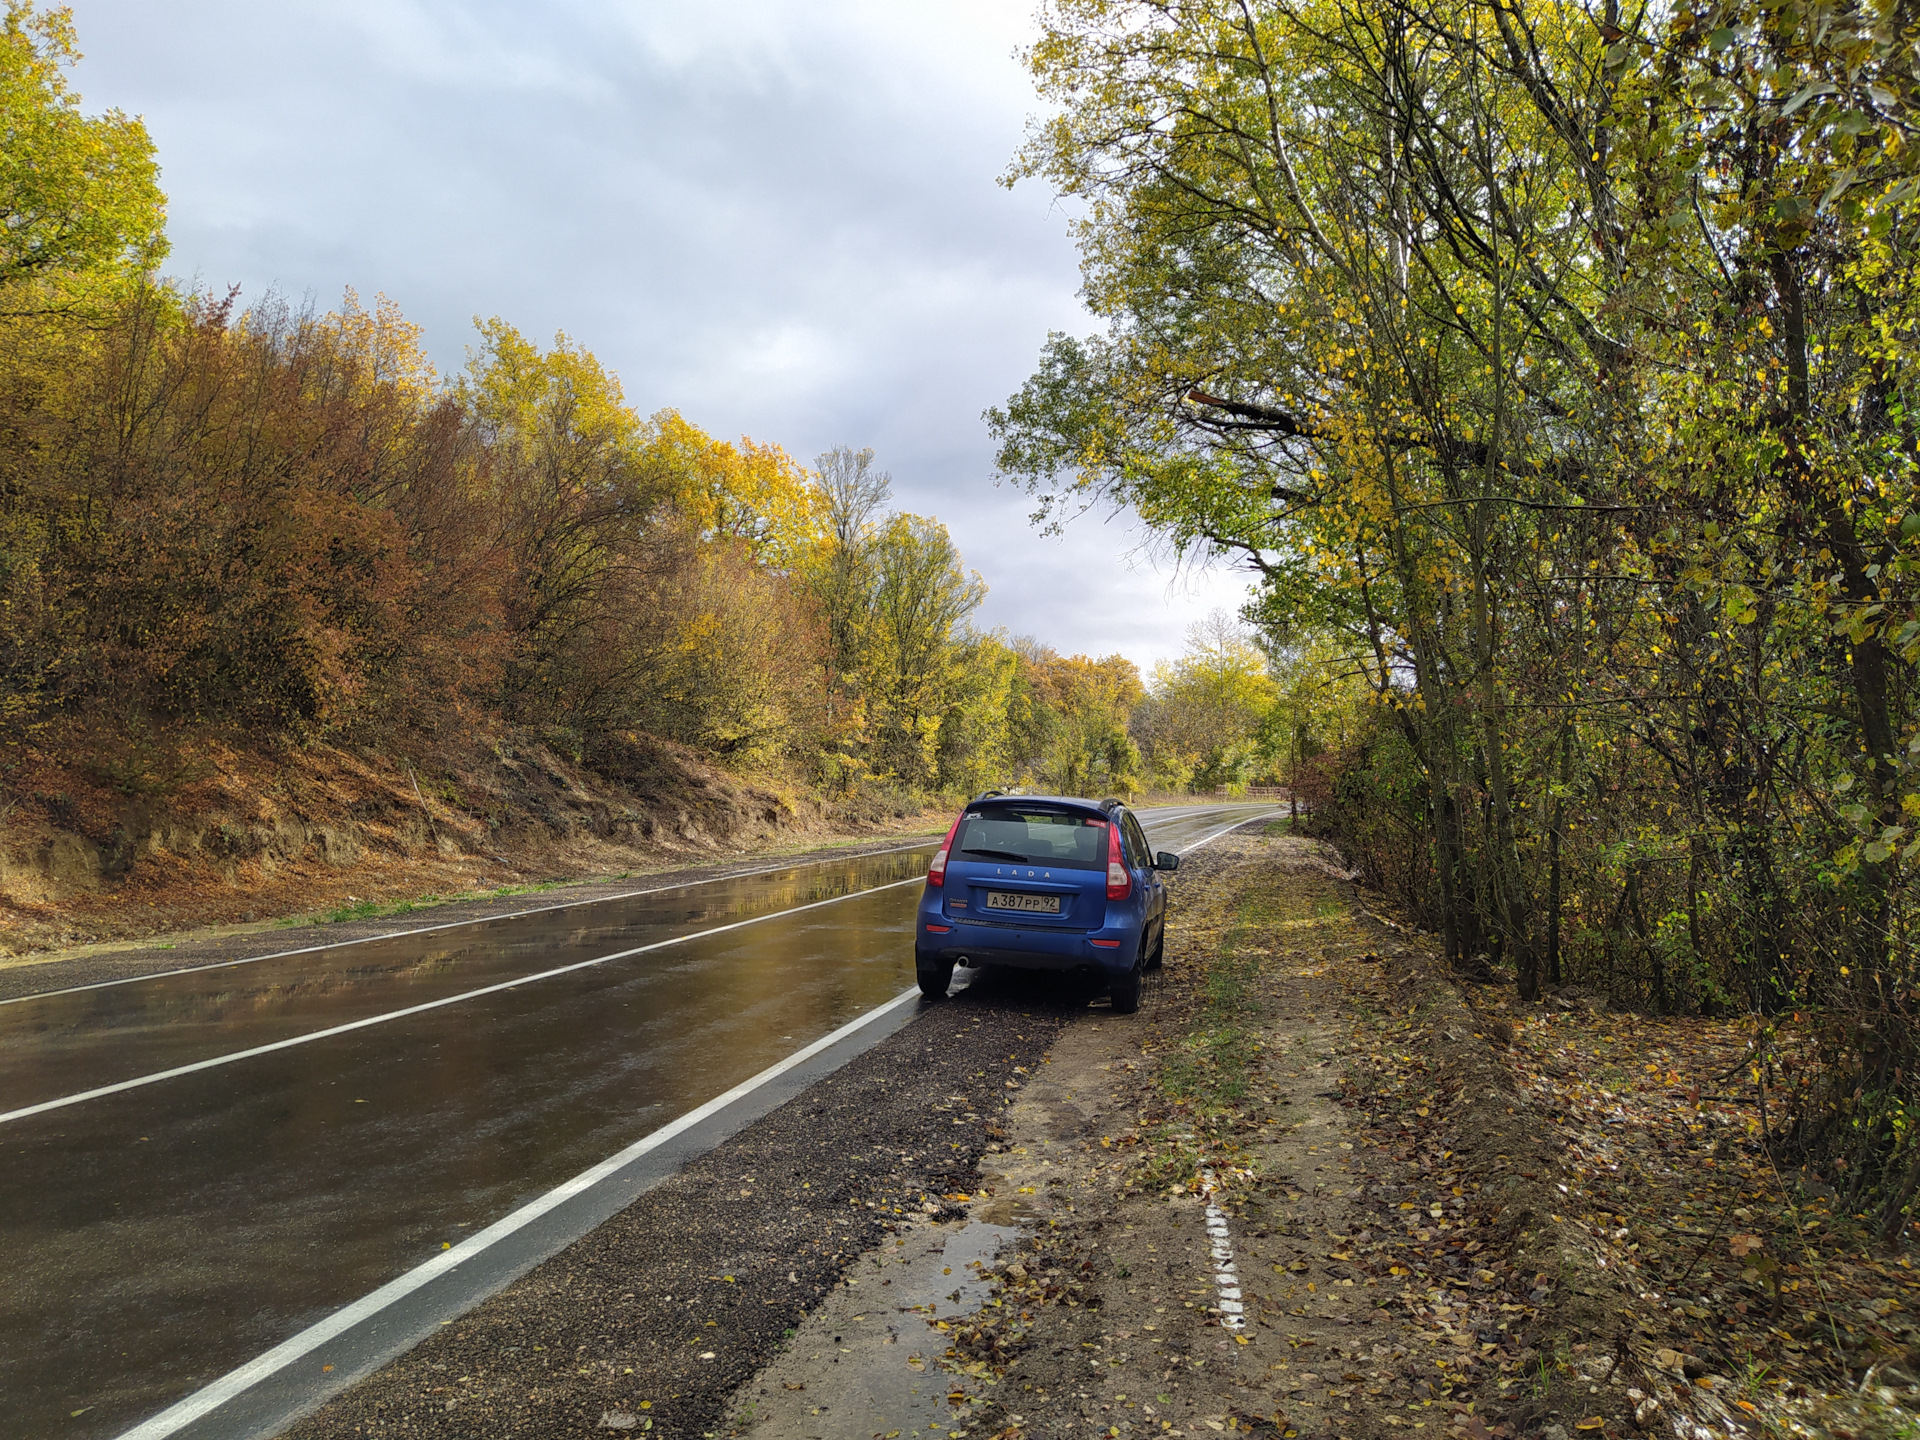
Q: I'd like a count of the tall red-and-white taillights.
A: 2